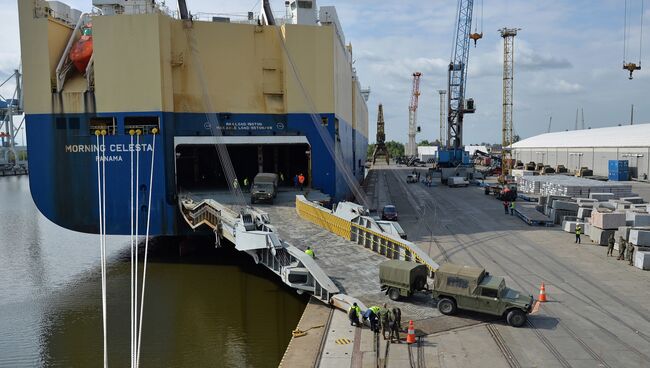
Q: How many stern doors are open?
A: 1